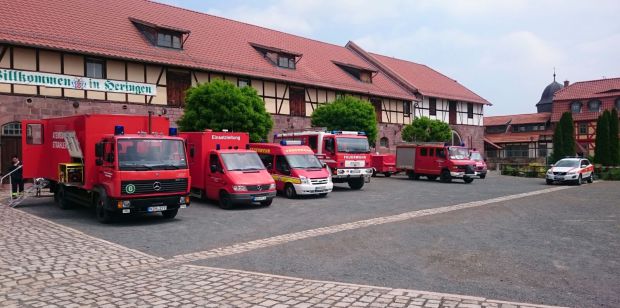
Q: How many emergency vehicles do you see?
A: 7